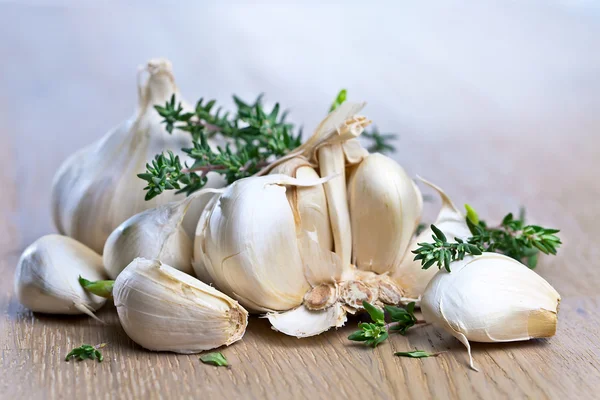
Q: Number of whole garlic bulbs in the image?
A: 1